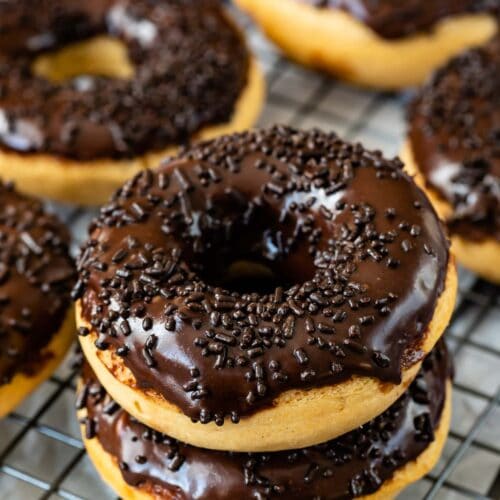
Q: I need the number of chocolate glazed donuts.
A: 6